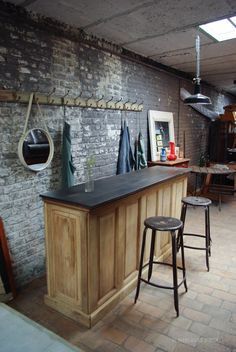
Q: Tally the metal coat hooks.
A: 12